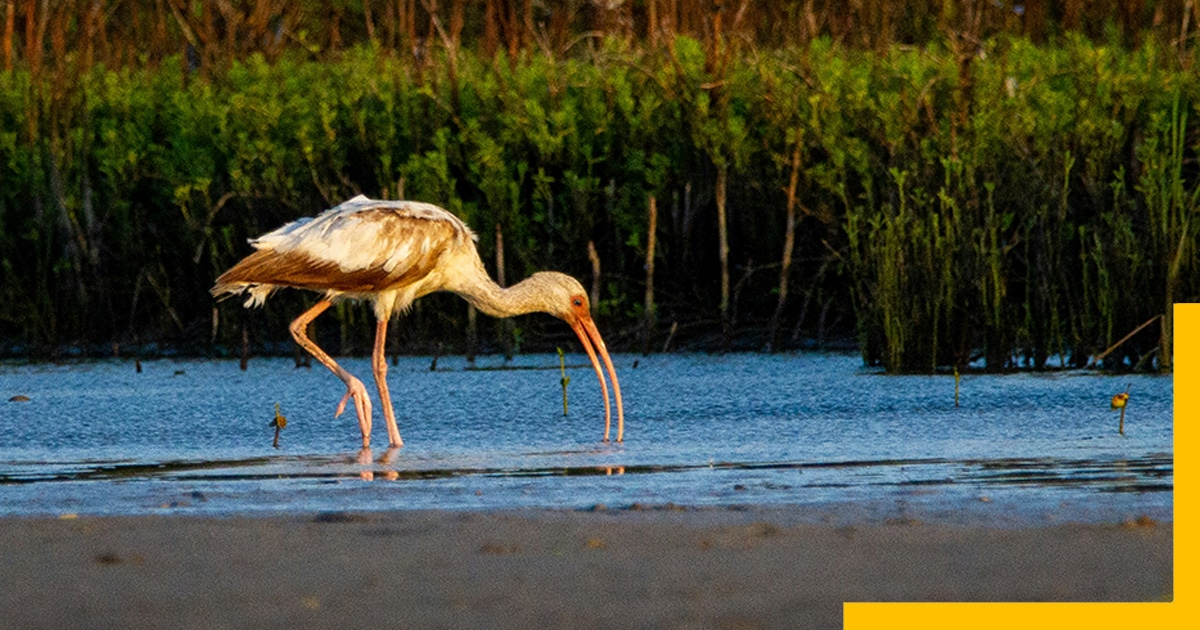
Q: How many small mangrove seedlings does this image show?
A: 4